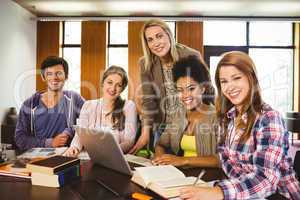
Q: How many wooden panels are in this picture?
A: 4